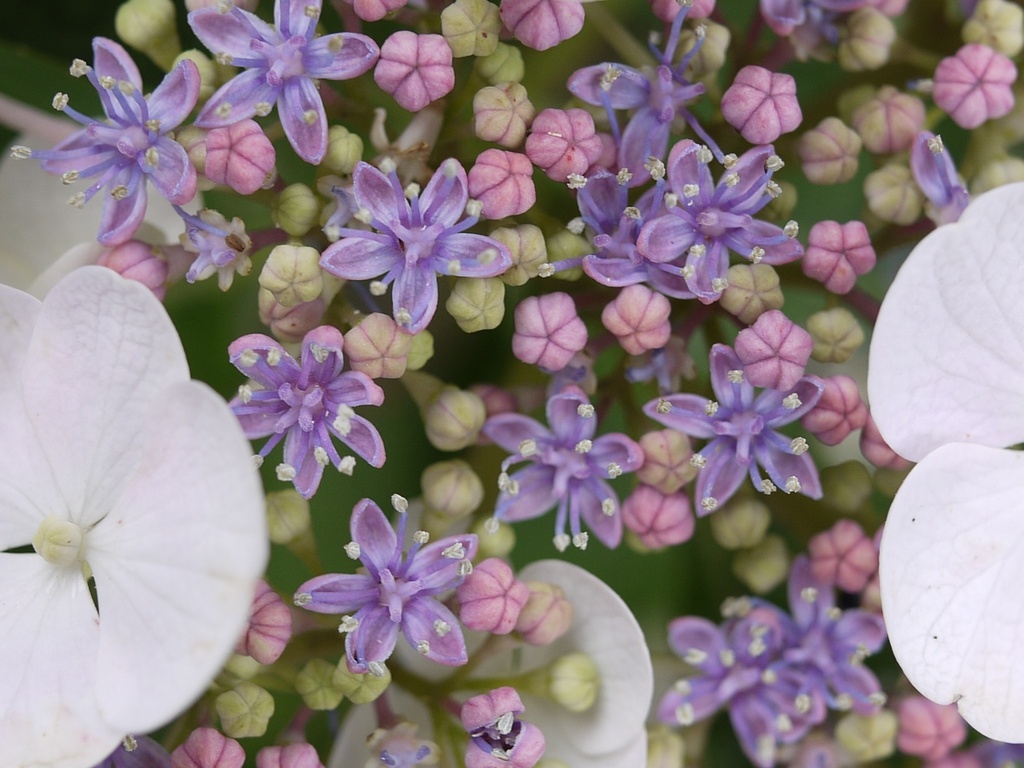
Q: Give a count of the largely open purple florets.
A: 12